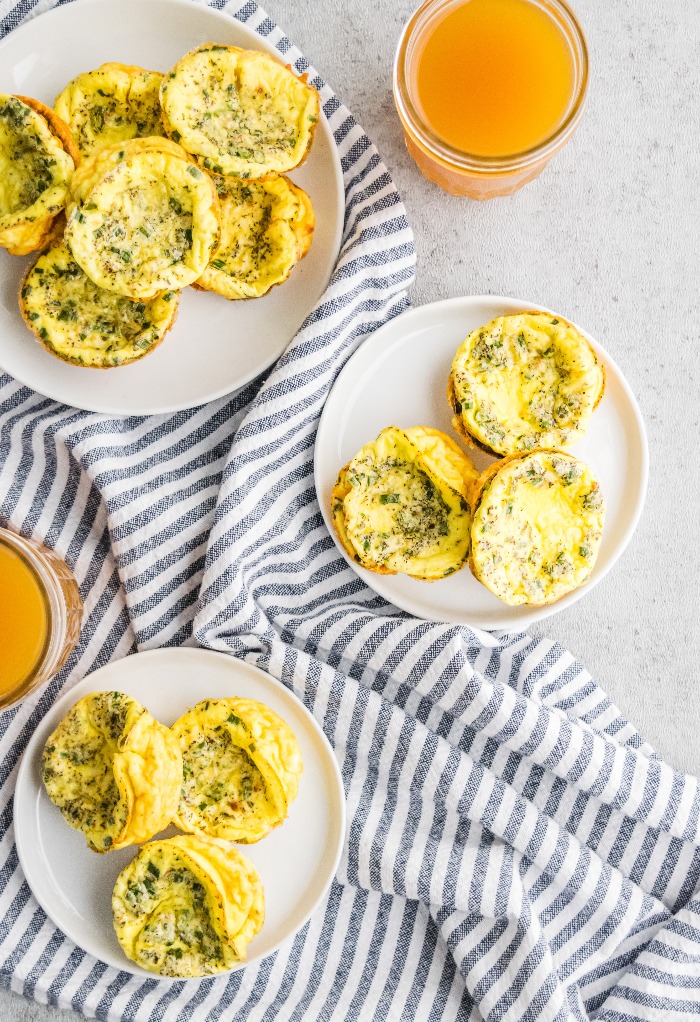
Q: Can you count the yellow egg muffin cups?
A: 12